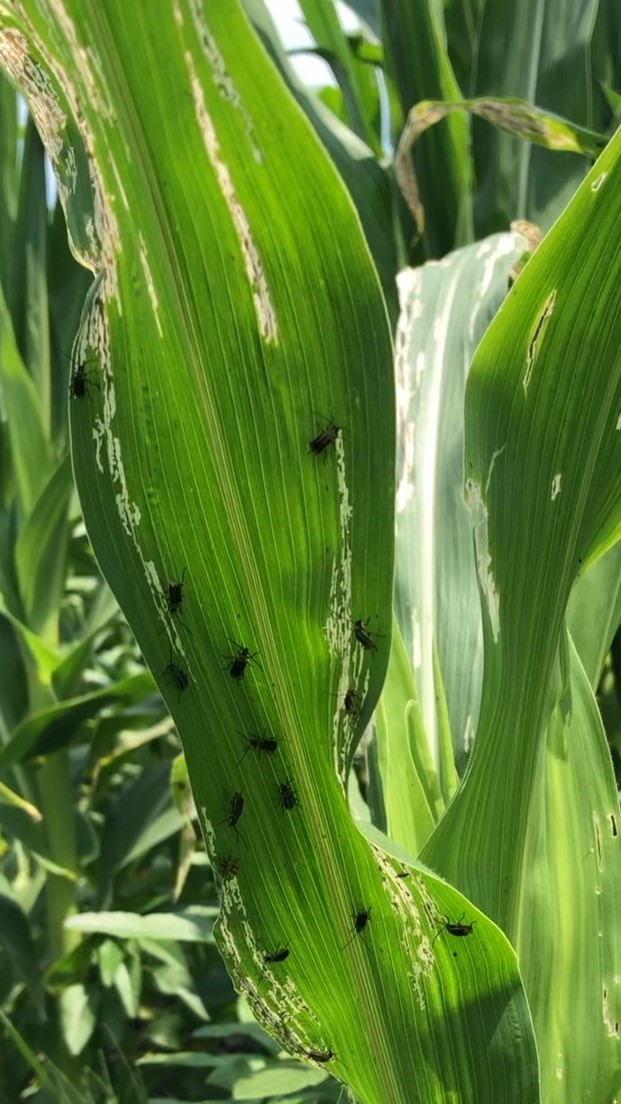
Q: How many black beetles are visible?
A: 15